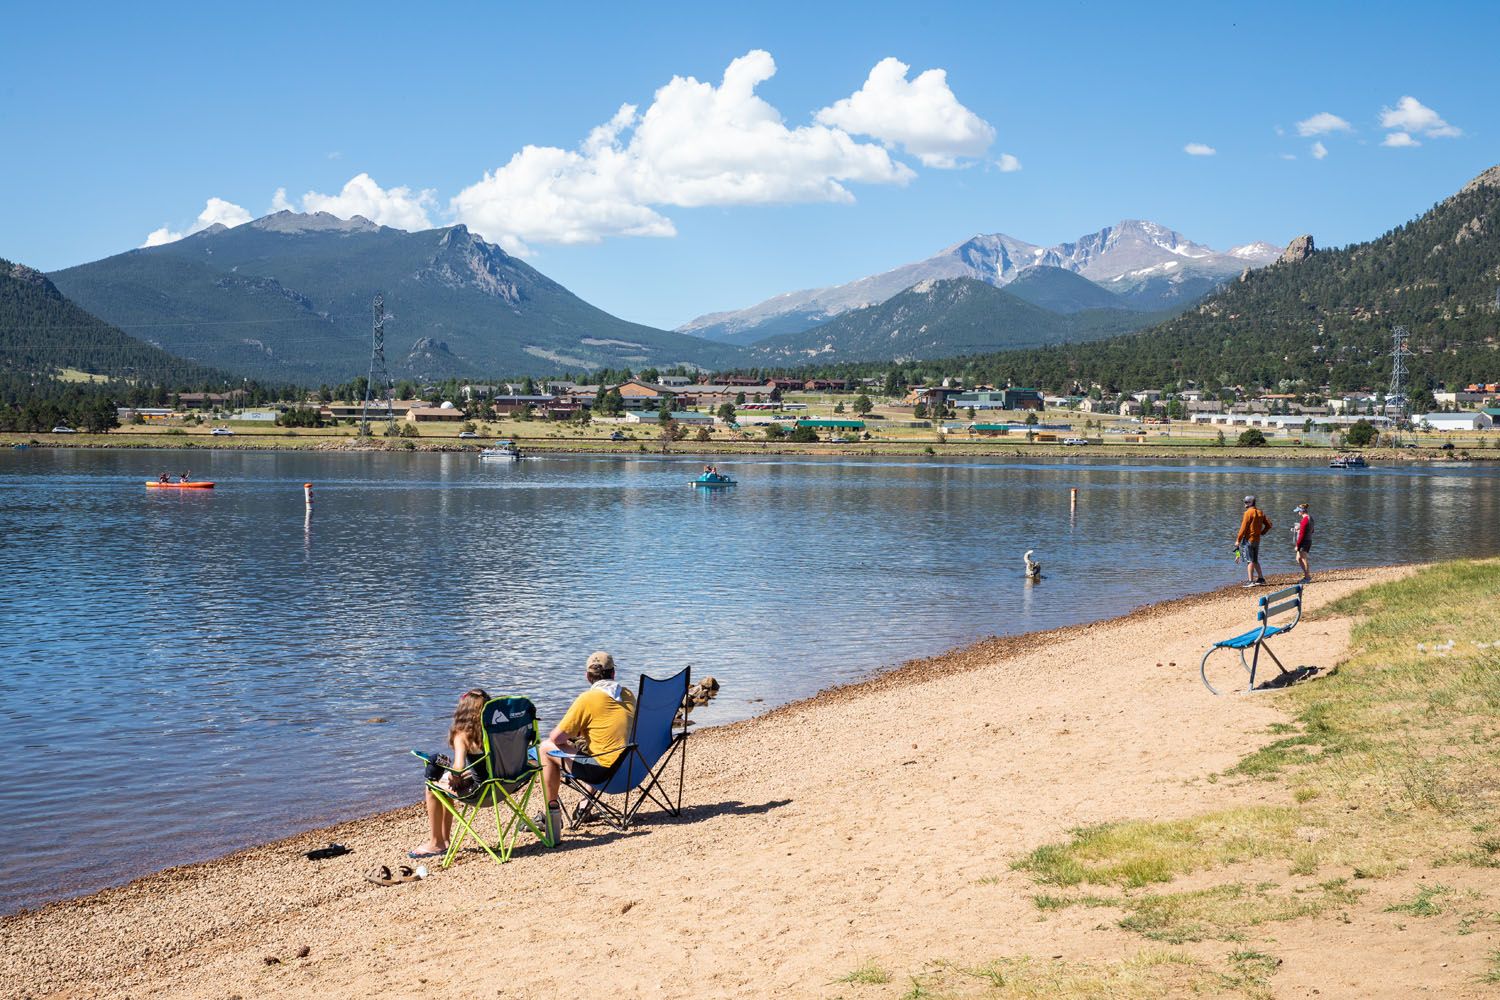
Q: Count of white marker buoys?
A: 2